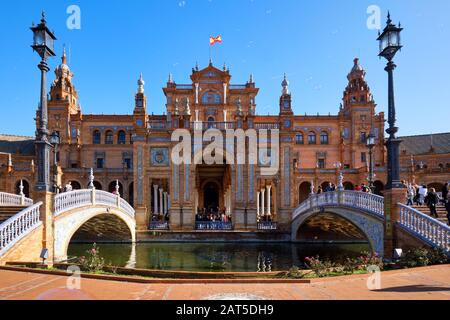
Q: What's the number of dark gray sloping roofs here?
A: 2